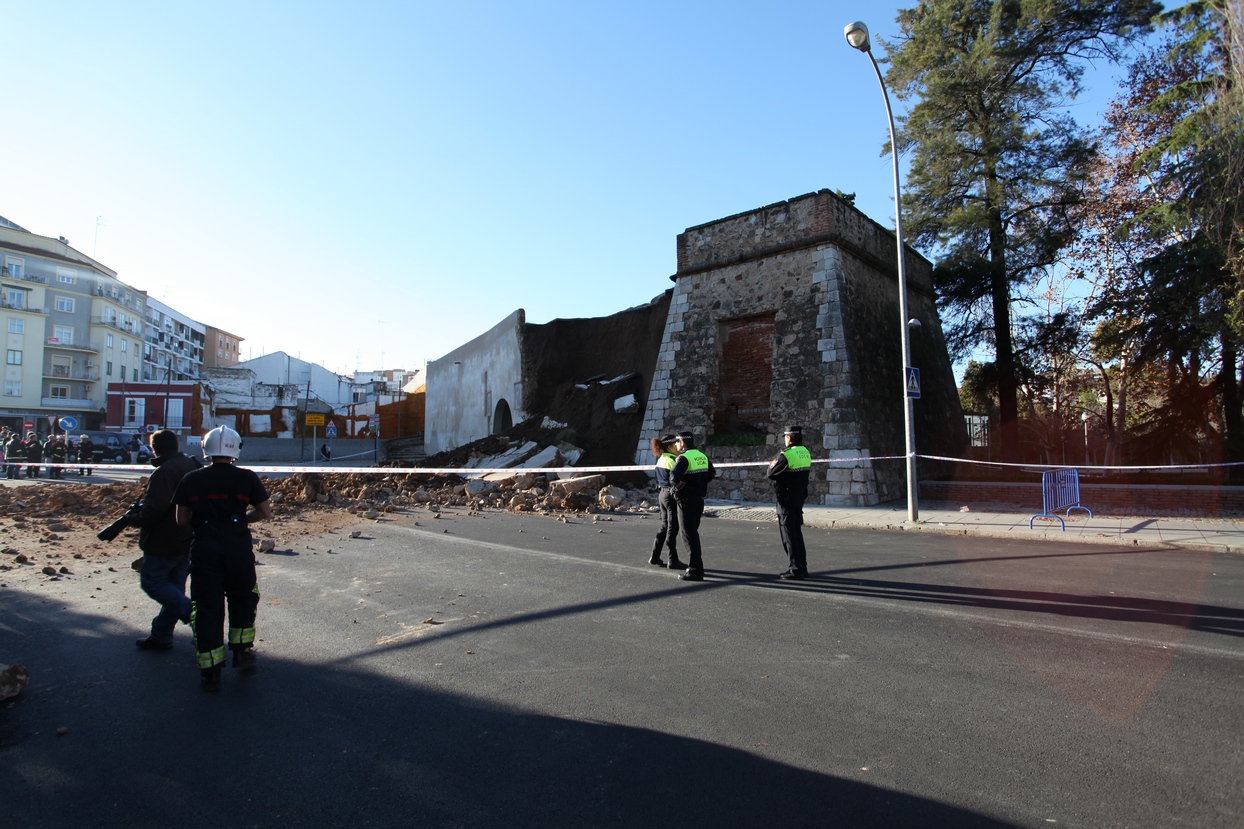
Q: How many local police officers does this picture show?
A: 3